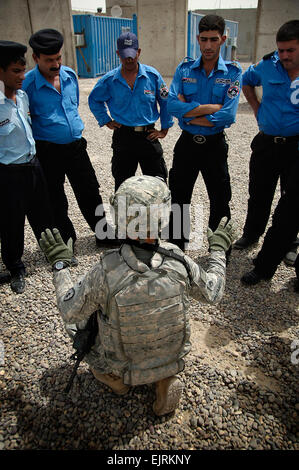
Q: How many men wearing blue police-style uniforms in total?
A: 5